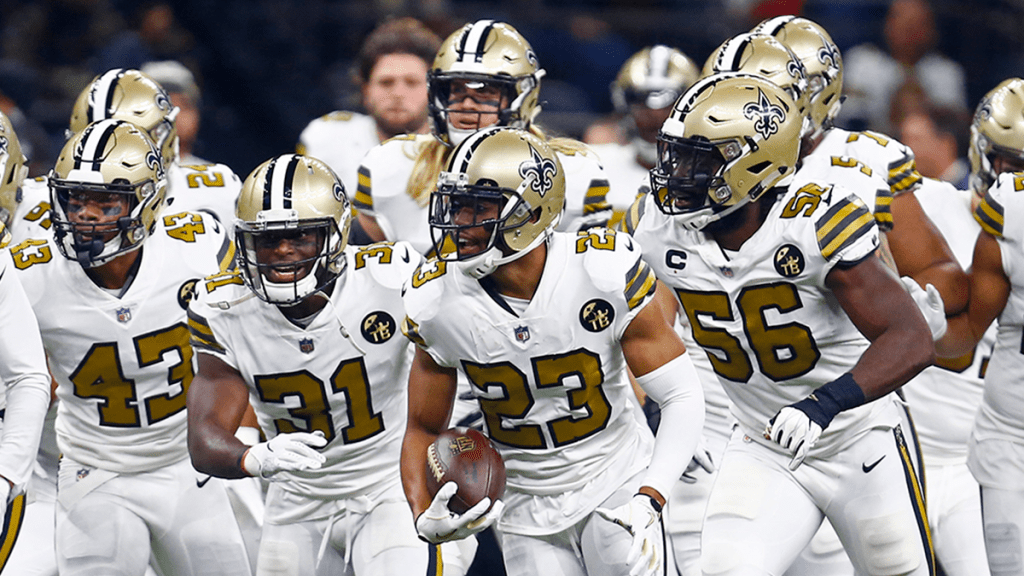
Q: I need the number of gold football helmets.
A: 11